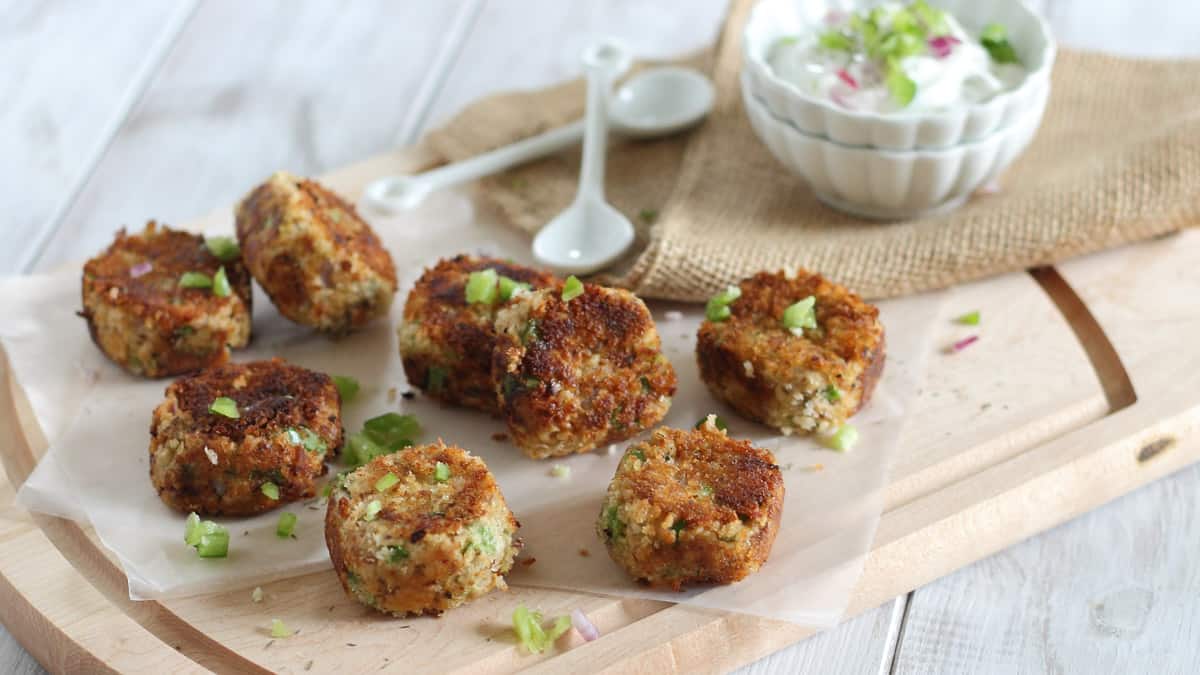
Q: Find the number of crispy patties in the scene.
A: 8